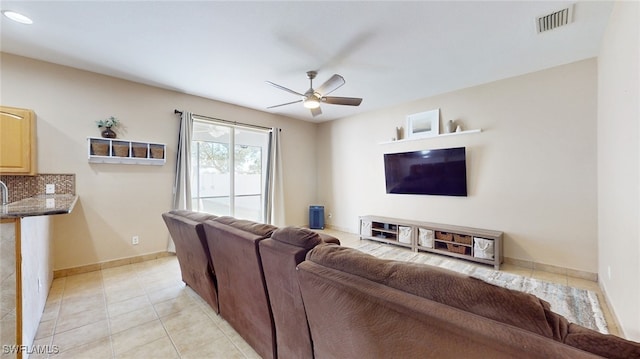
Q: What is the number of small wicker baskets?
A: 7